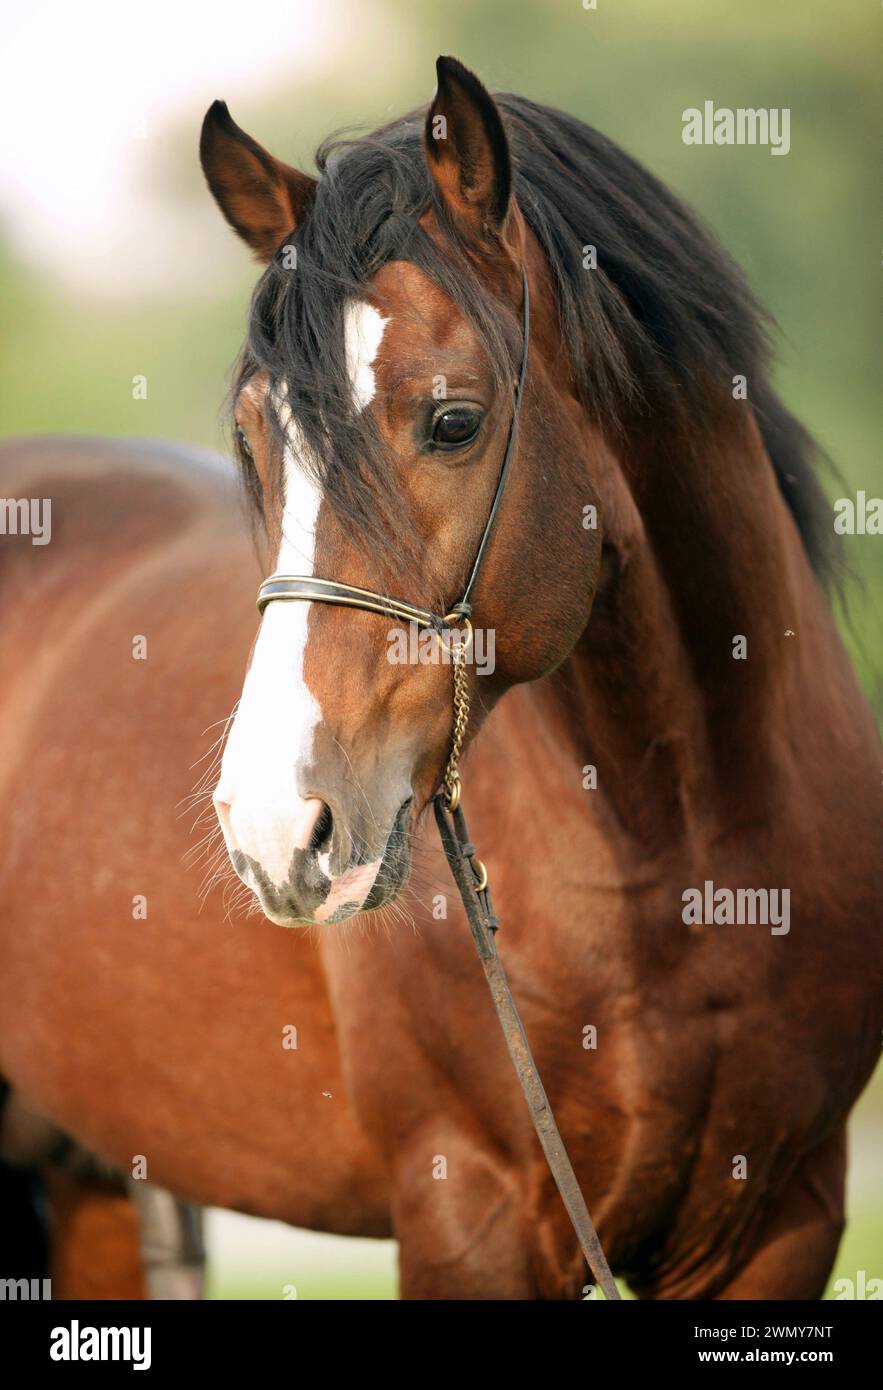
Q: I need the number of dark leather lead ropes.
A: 1